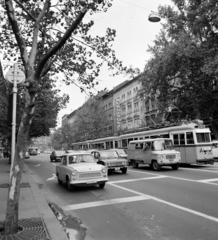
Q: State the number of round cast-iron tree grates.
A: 1